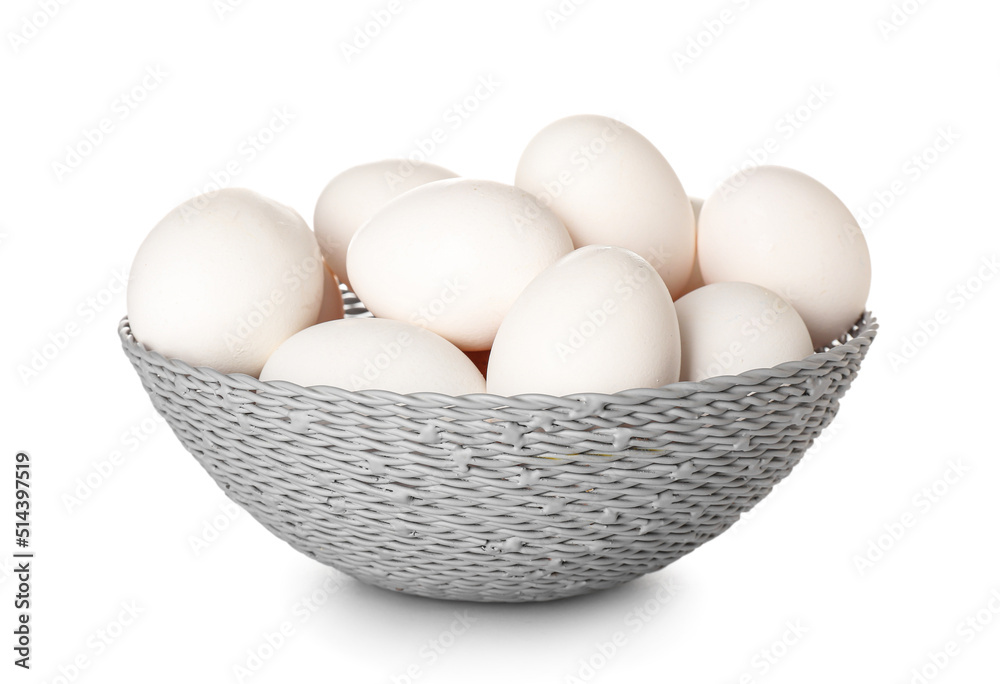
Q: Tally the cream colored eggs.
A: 10